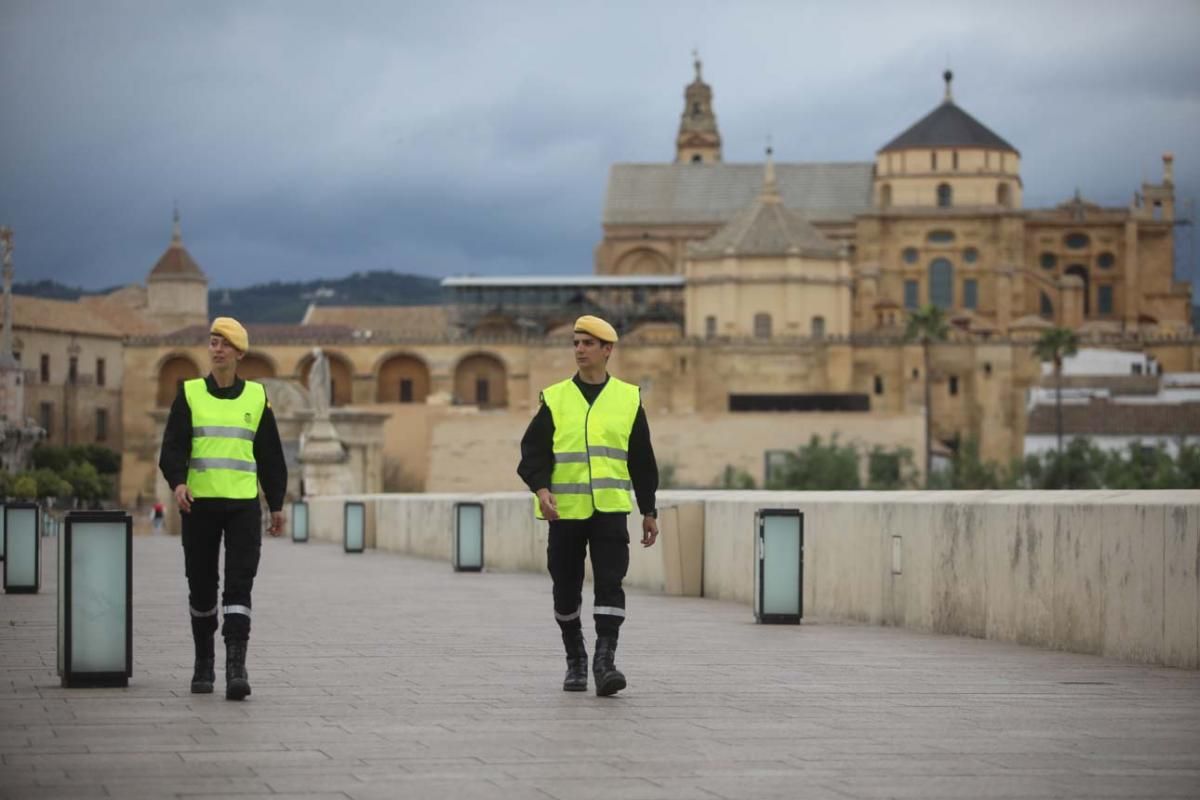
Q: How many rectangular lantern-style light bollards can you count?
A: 7